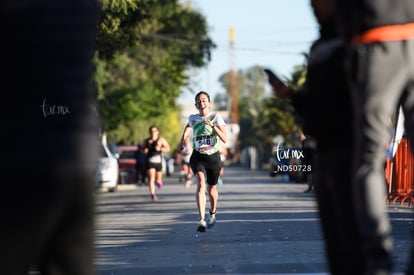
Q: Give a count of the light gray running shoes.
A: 2